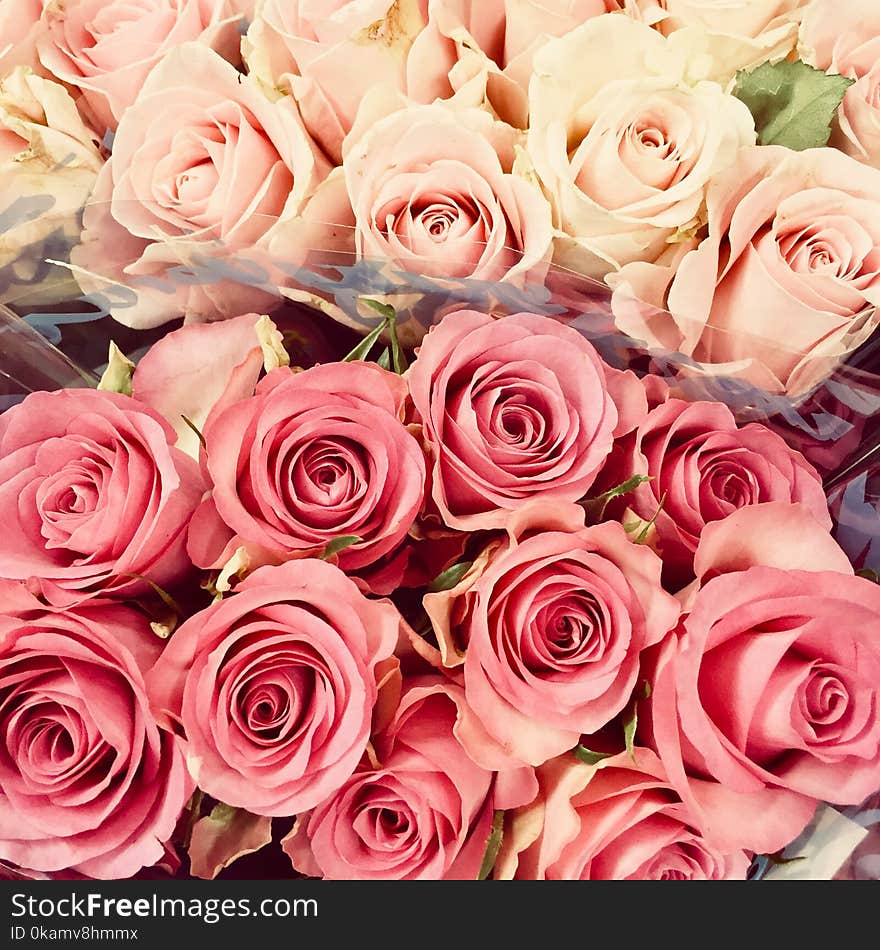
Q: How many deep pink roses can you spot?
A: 10